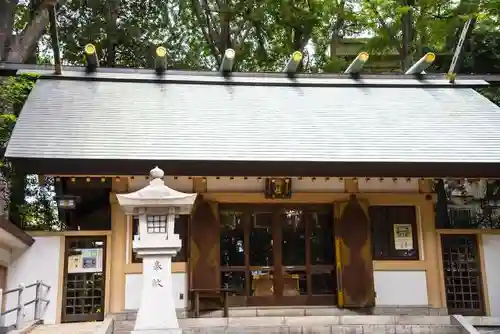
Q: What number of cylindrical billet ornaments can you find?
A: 6